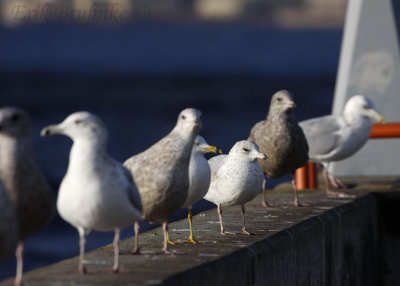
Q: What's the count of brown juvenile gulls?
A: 3